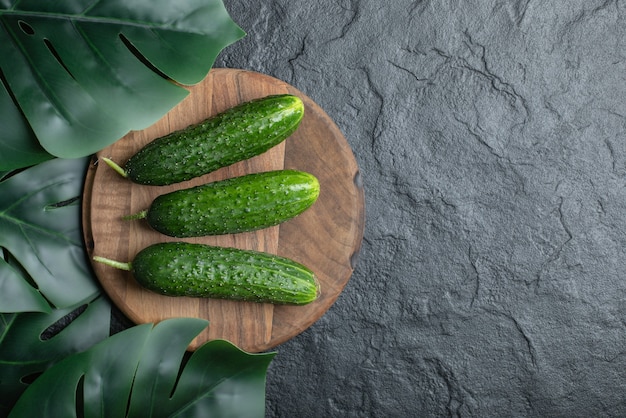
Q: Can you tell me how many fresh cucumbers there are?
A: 3